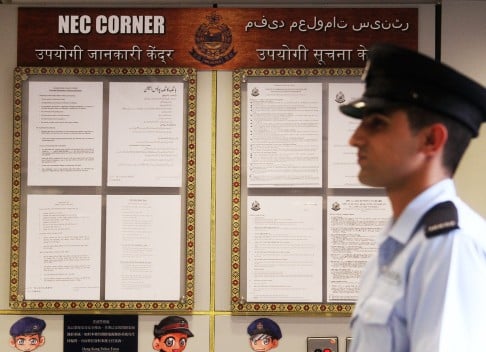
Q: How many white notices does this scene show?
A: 8